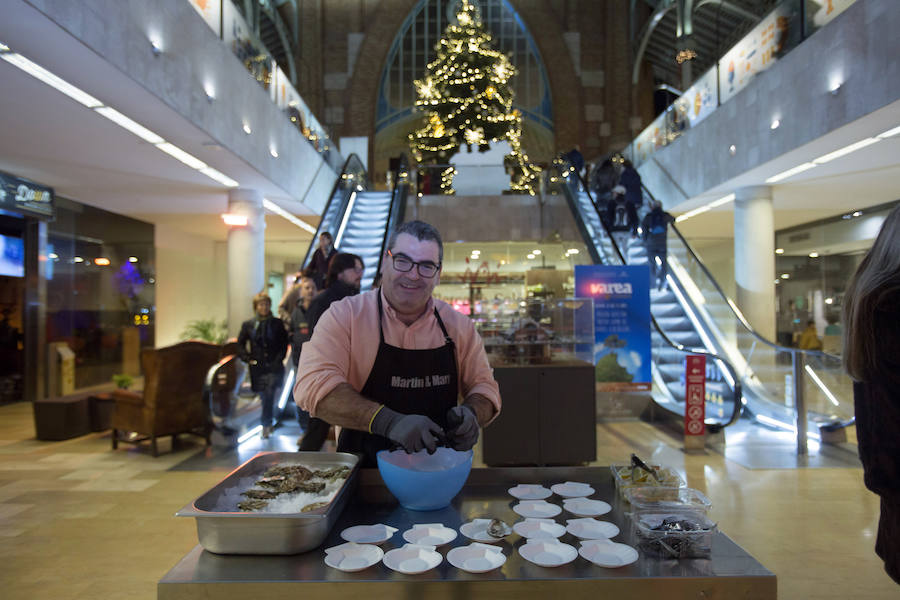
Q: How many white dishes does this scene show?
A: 14